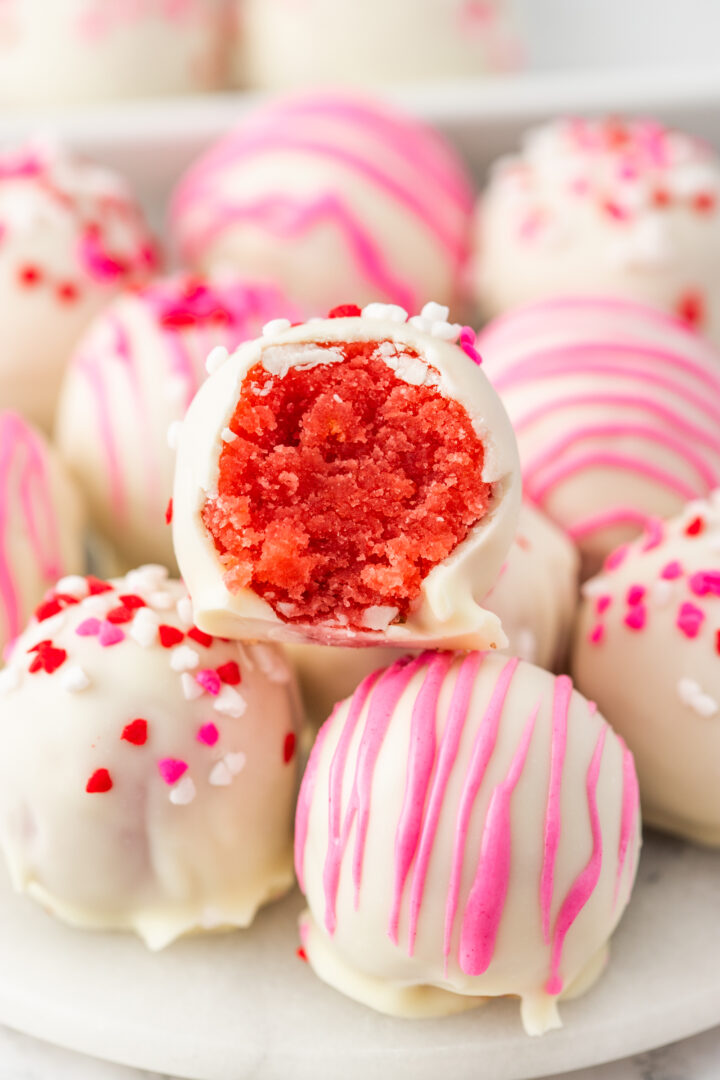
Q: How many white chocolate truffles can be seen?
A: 13